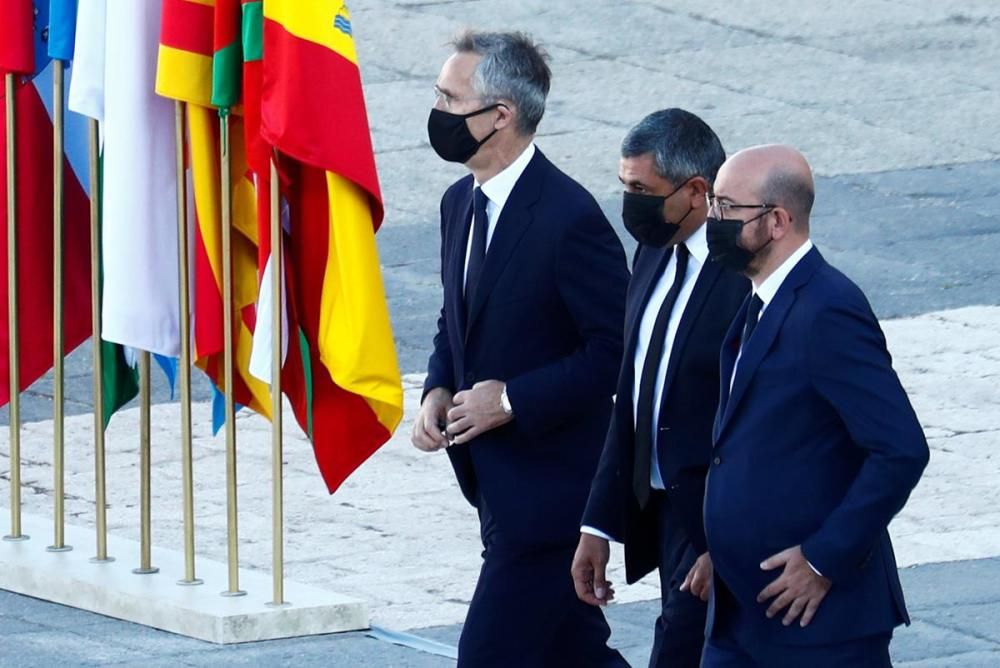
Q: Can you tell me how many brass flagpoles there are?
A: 7